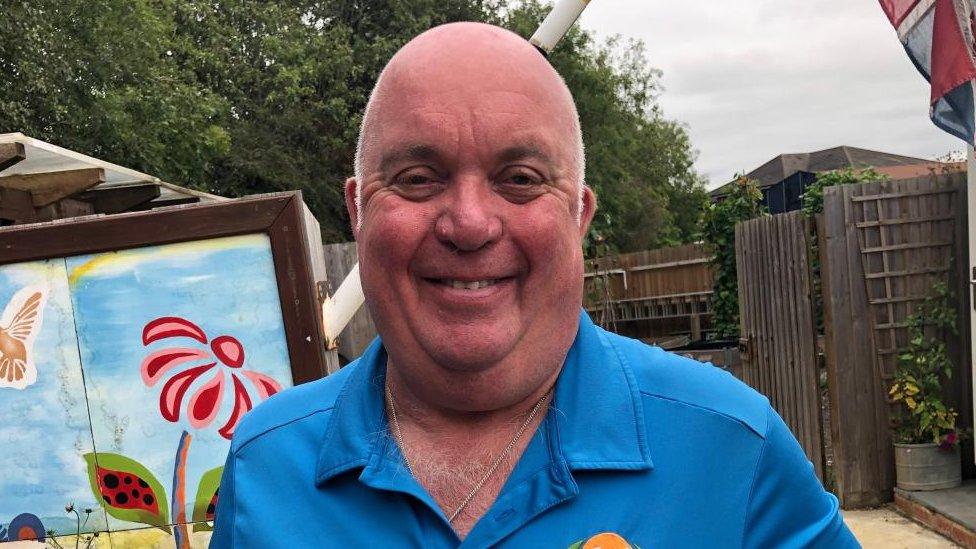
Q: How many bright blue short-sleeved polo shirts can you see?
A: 1